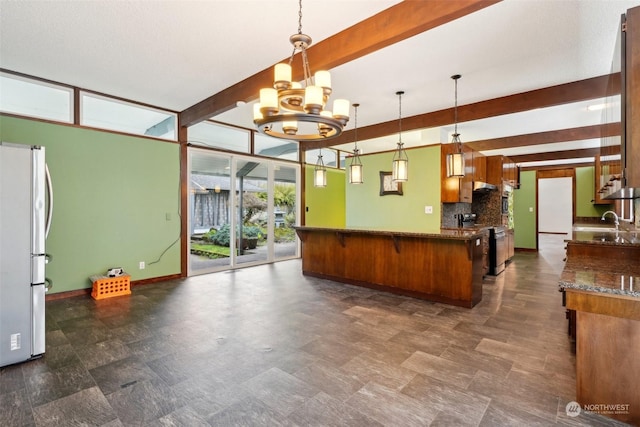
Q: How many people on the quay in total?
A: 0